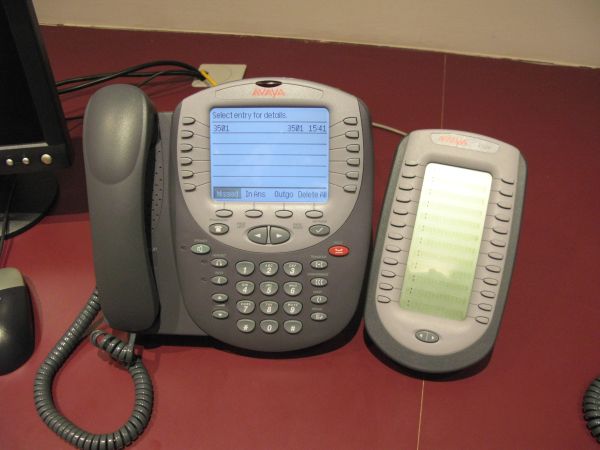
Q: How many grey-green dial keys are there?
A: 12